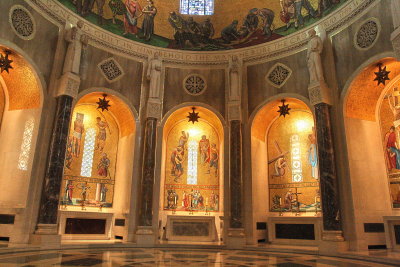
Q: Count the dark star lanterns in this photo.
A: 5